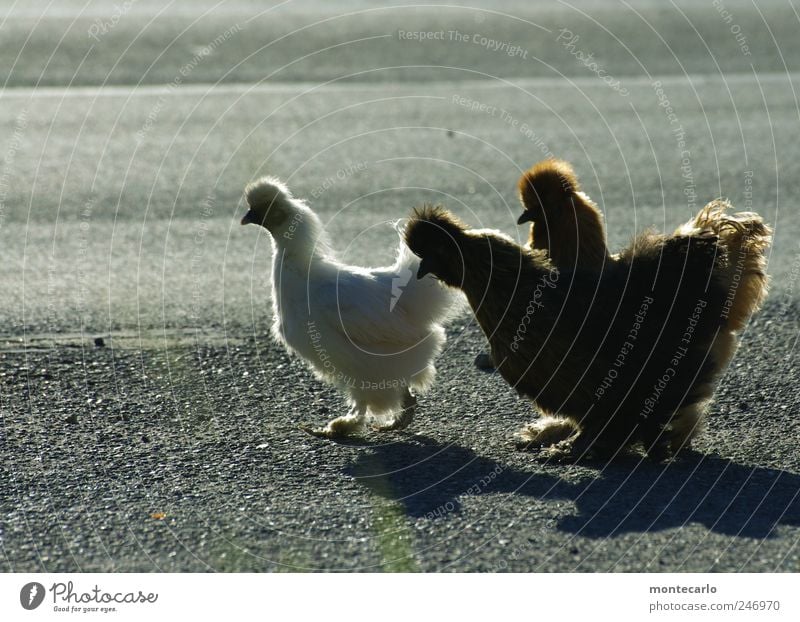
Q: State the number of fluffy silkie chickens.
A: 3